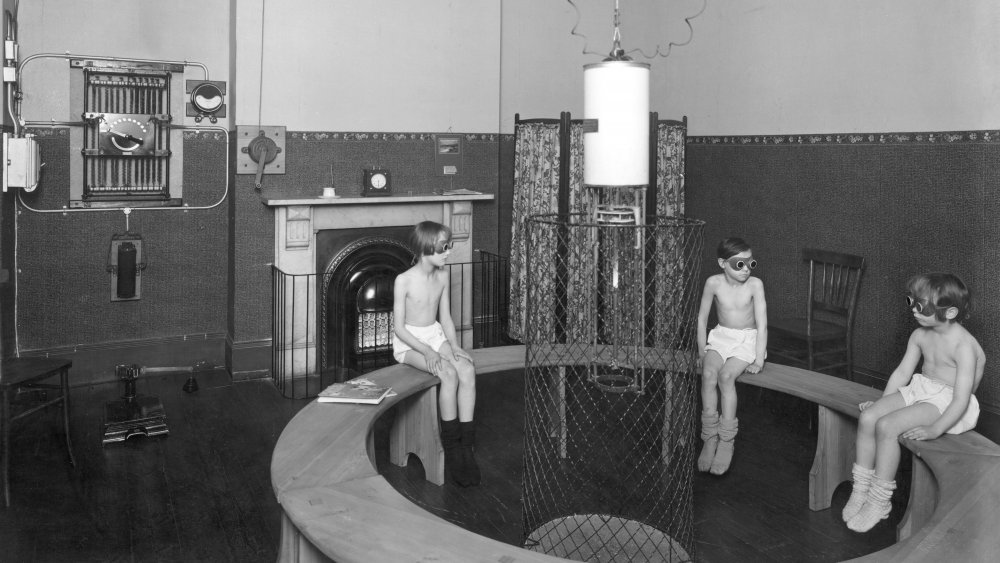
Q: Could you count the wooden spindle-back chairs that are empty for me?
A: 1